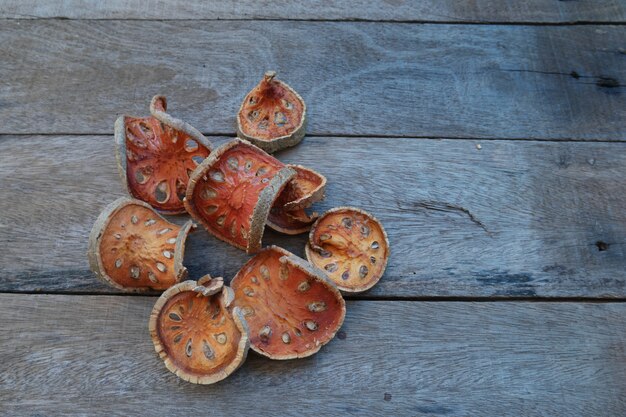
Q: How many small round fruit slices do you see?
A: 8